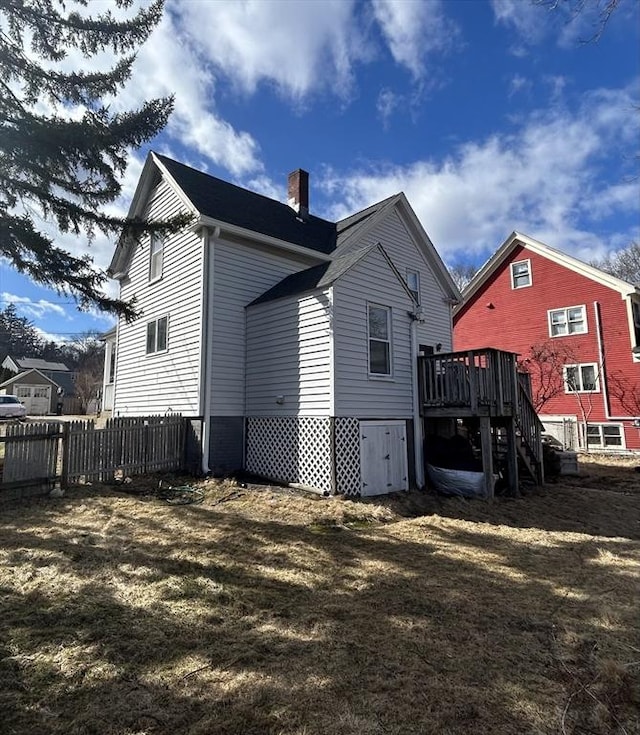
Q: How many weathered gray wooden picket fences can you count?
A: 1